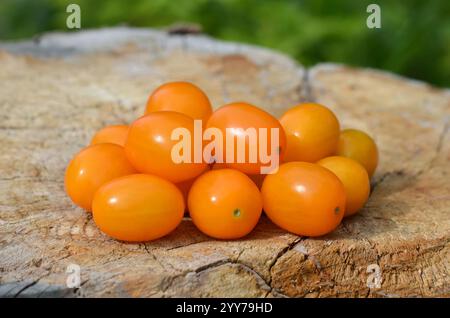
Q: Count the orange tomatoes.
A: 11